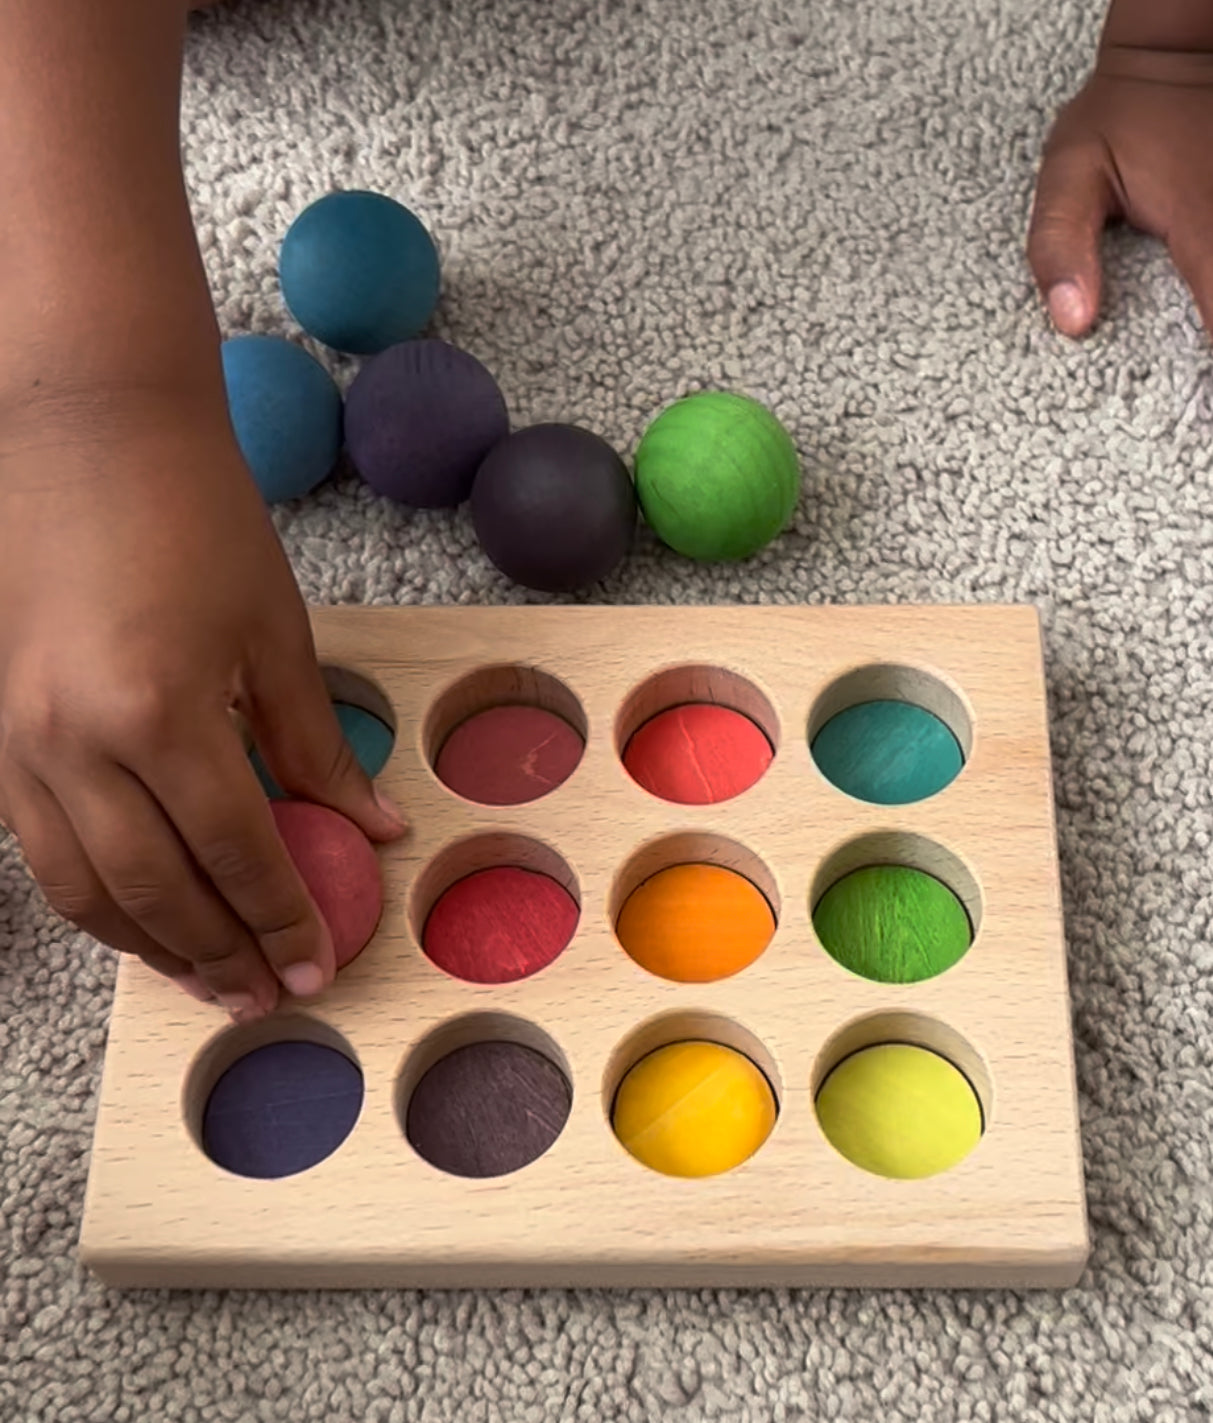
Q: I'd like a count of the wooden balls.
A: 6